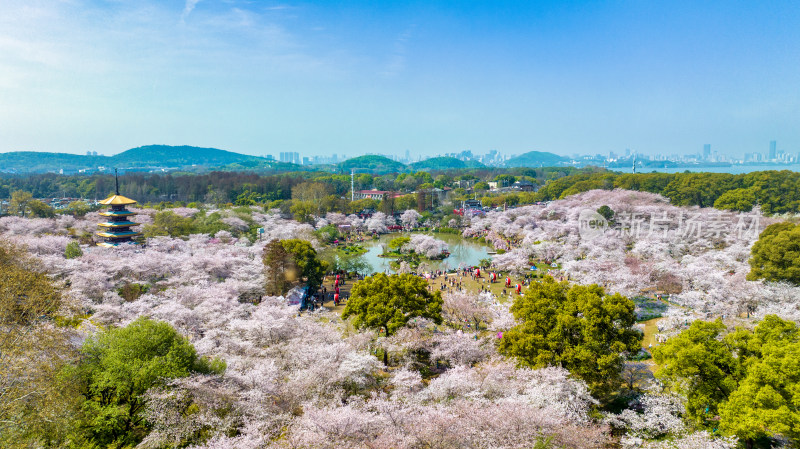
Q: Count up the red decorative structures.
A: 8